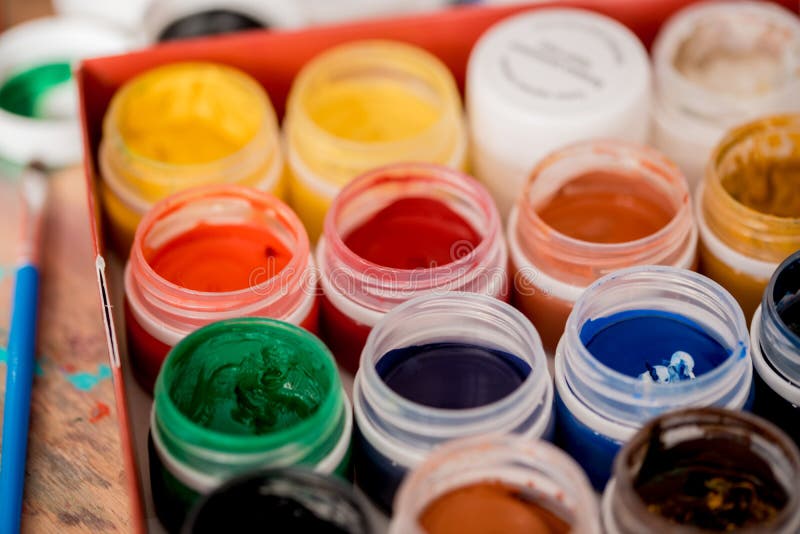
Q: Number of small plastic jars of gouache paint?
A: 15